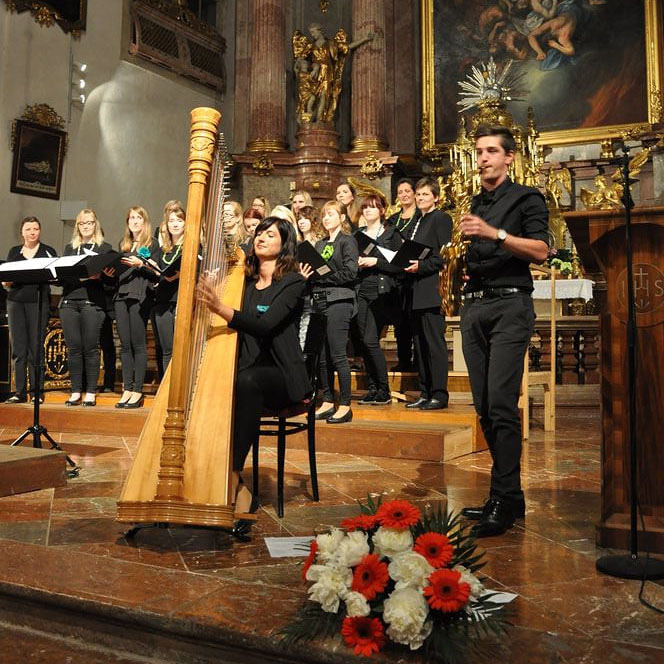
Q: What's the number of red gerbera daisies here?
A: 7